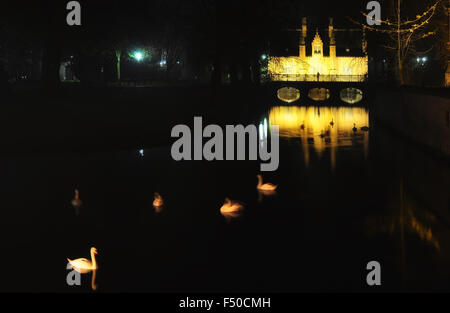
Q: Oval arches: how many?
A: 3